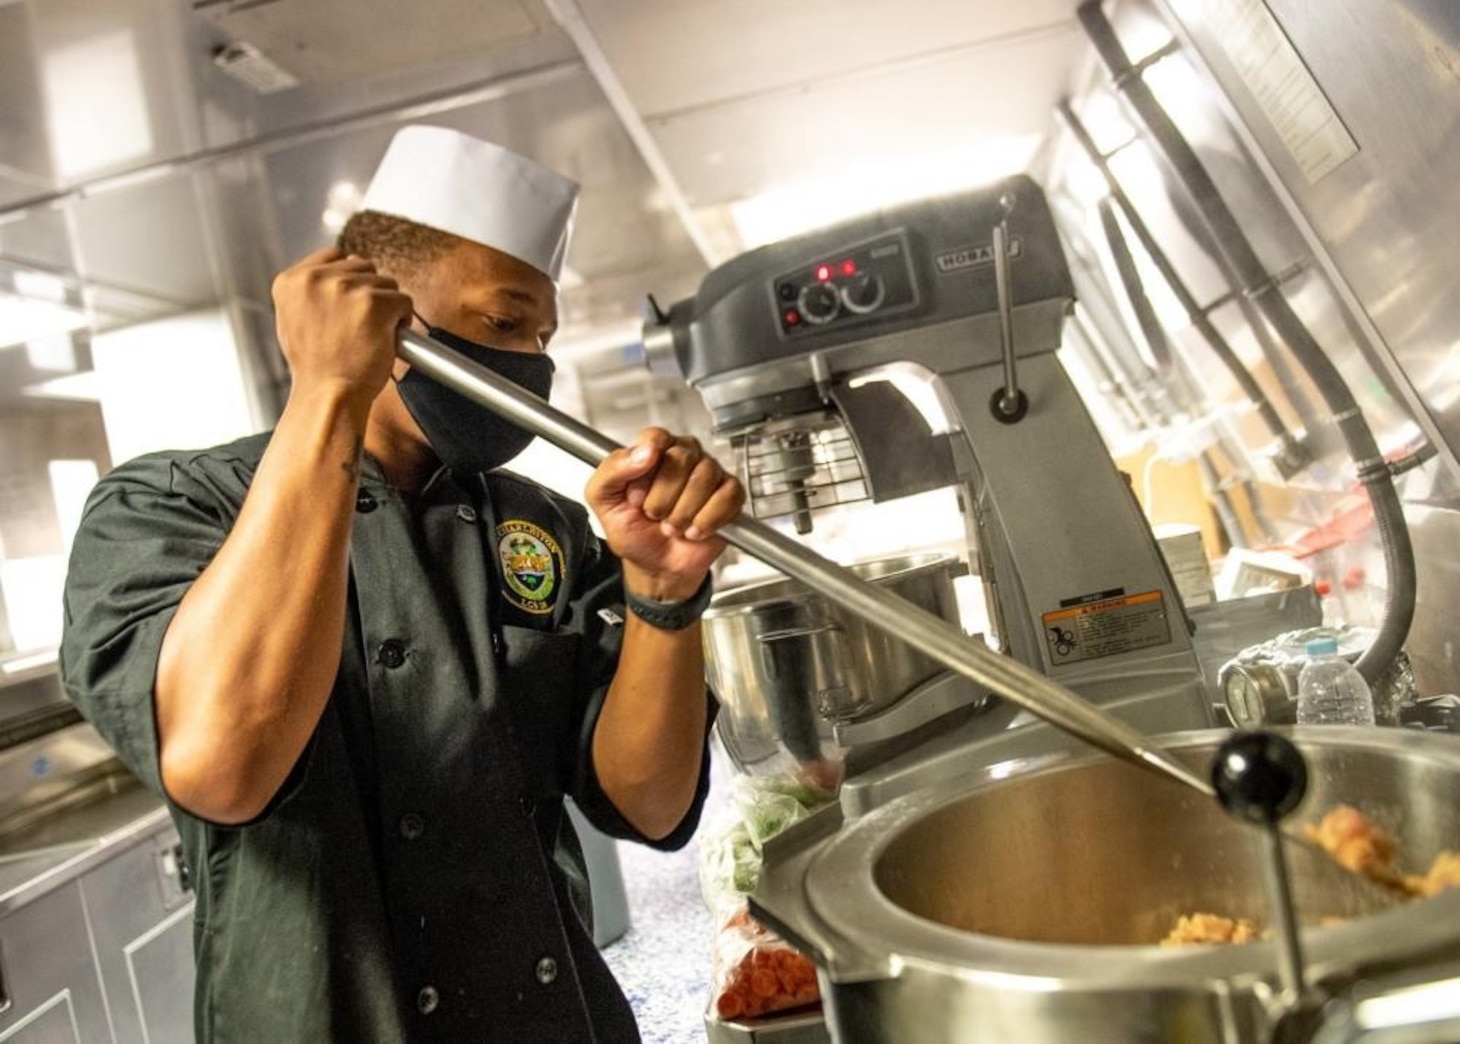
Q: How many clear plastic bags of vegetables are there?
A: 2